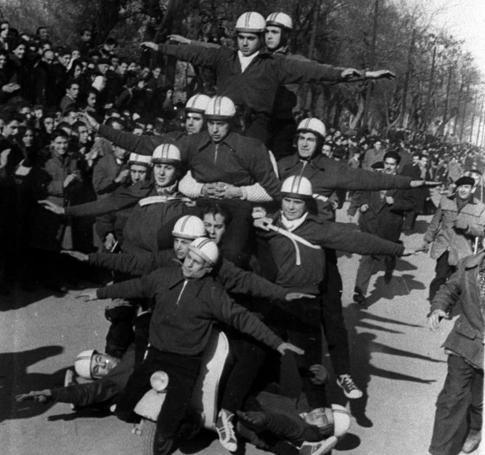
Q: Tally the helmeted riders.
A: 12